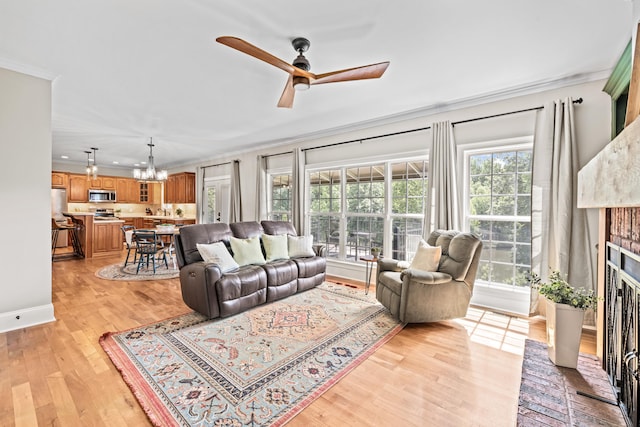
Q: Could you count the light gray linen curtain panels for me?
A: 6